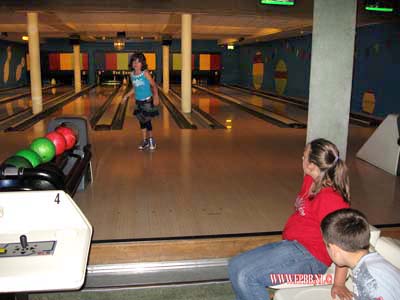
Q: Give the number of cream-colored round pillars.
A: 4